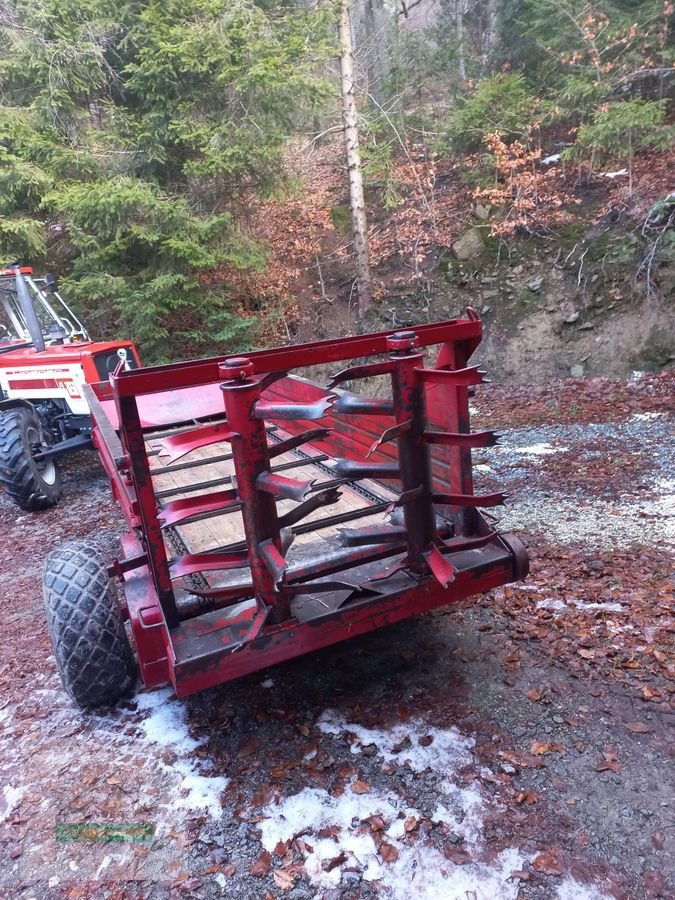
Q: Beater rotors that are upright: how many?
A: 2